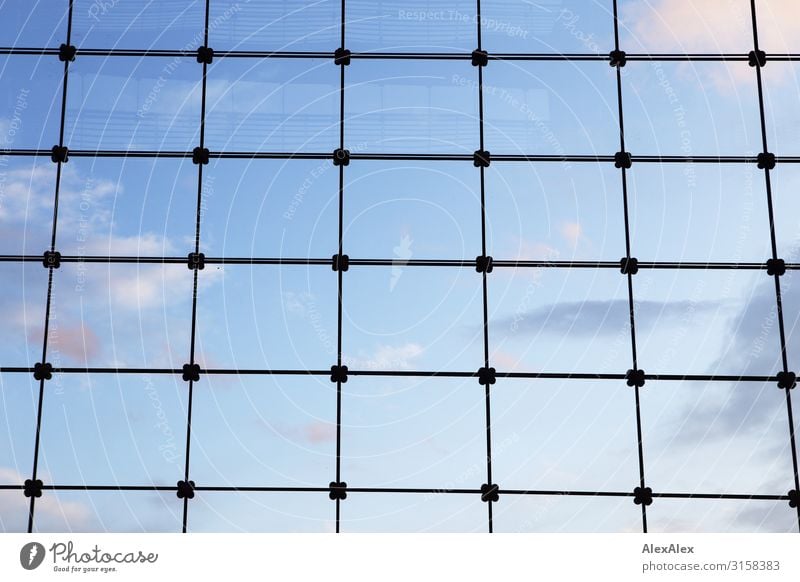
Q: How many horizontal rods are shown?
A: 5